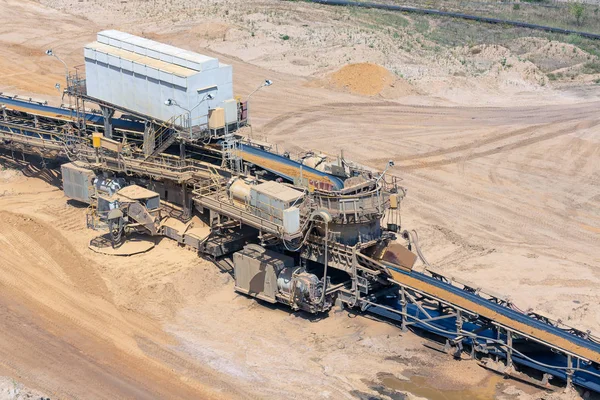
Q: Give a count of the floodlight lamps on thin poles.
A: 6